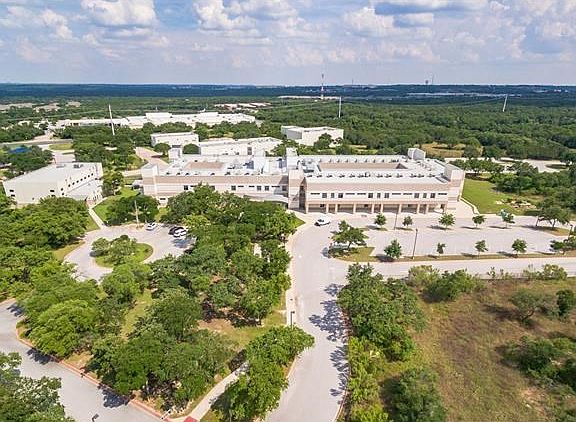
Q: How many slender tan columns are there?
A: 10